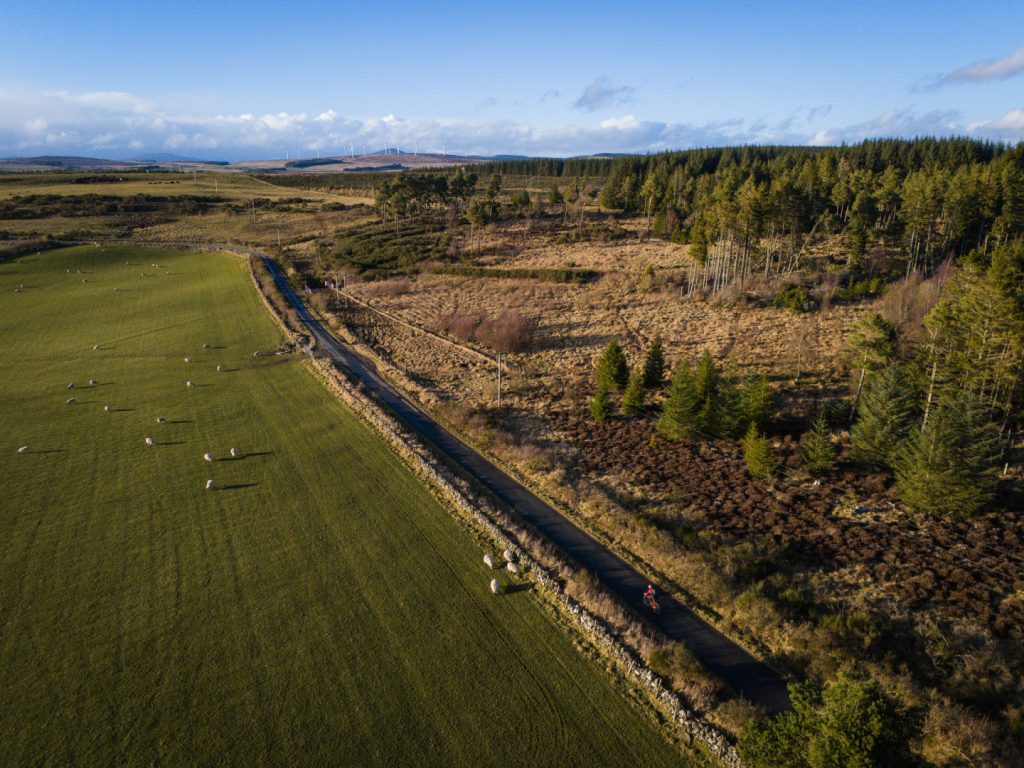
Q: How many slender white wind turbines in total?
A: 12